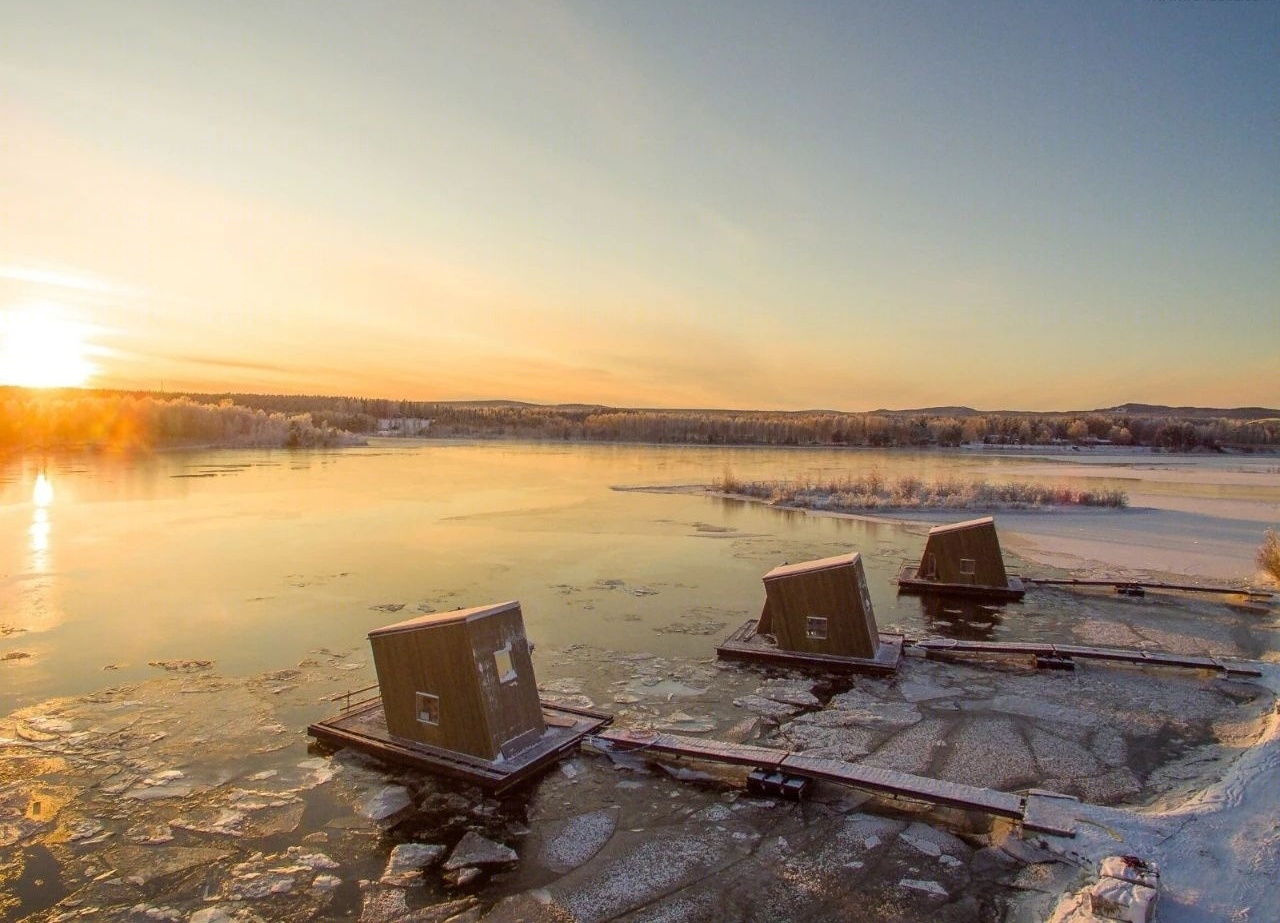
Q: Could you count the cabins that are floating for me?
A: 3